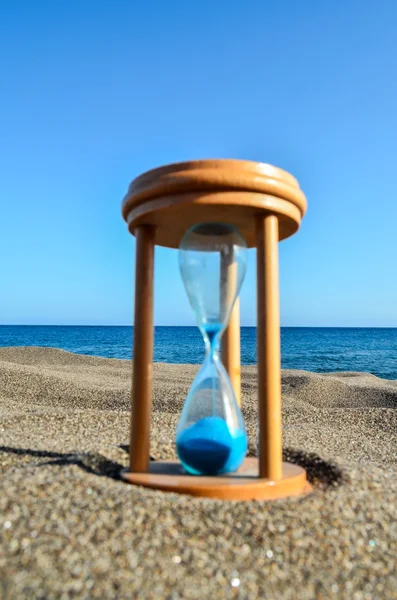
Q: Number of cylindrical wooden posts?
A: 3